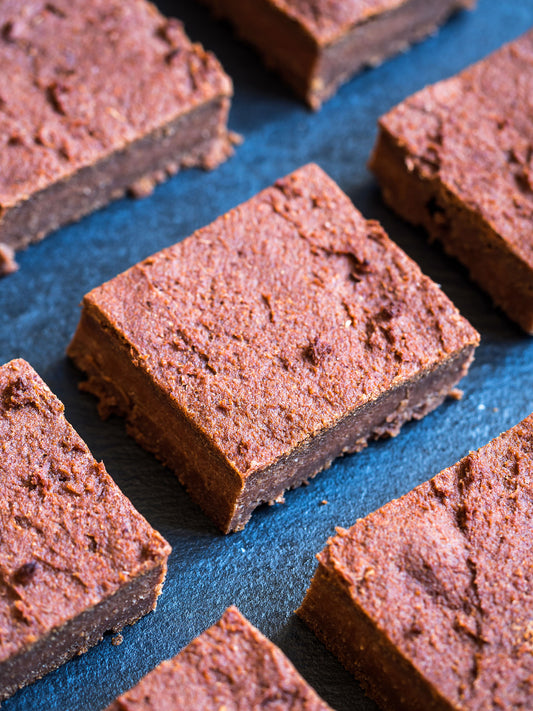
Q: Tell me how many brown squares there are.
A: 7